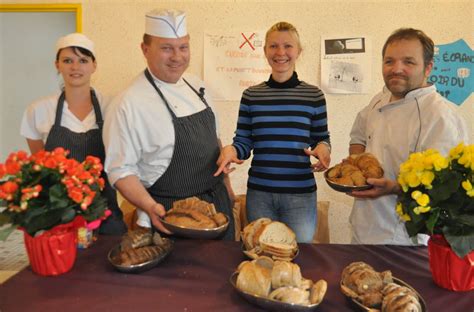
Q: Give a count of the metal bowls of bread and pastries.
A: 6